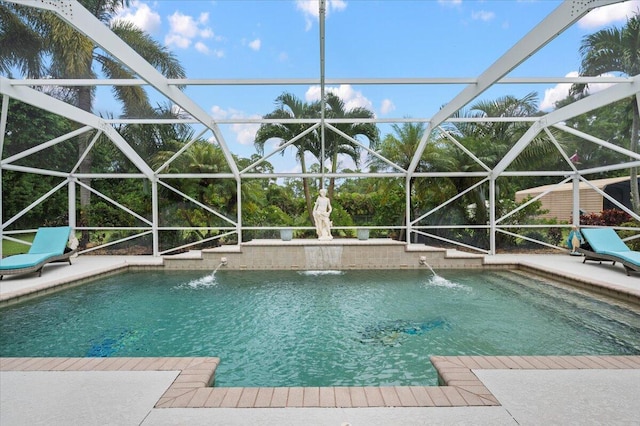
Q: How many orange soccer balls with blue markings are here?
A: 0